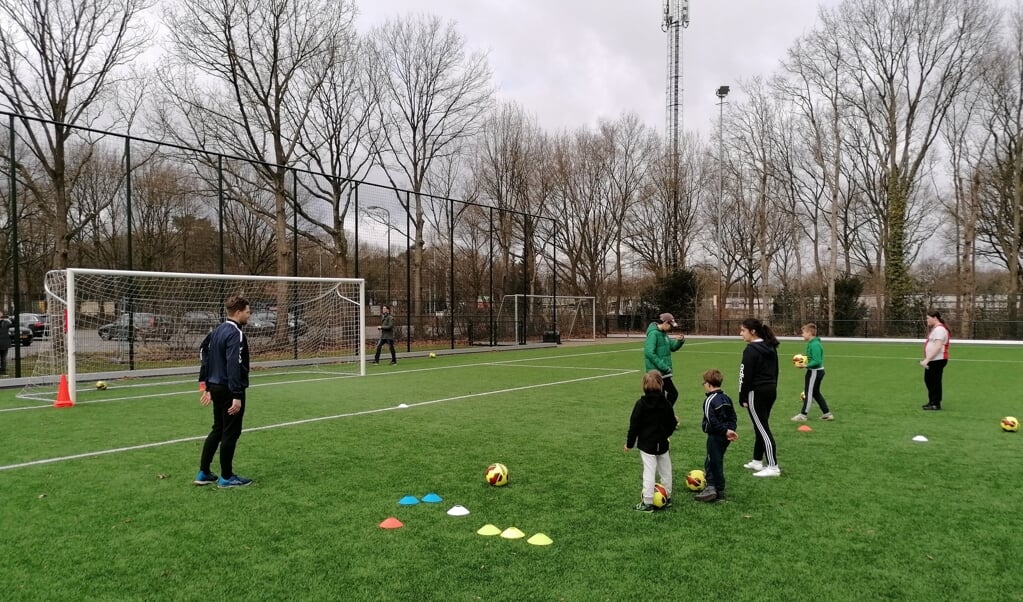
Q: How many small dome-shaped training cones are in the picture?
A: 10